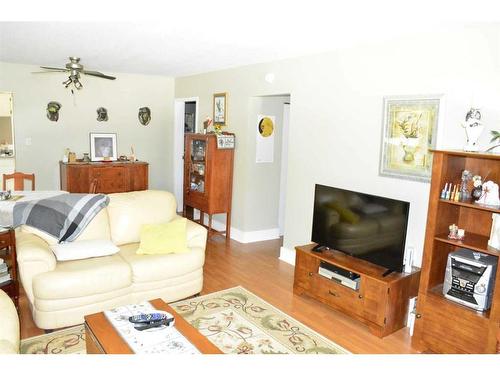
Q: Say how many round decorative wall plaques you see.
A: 3